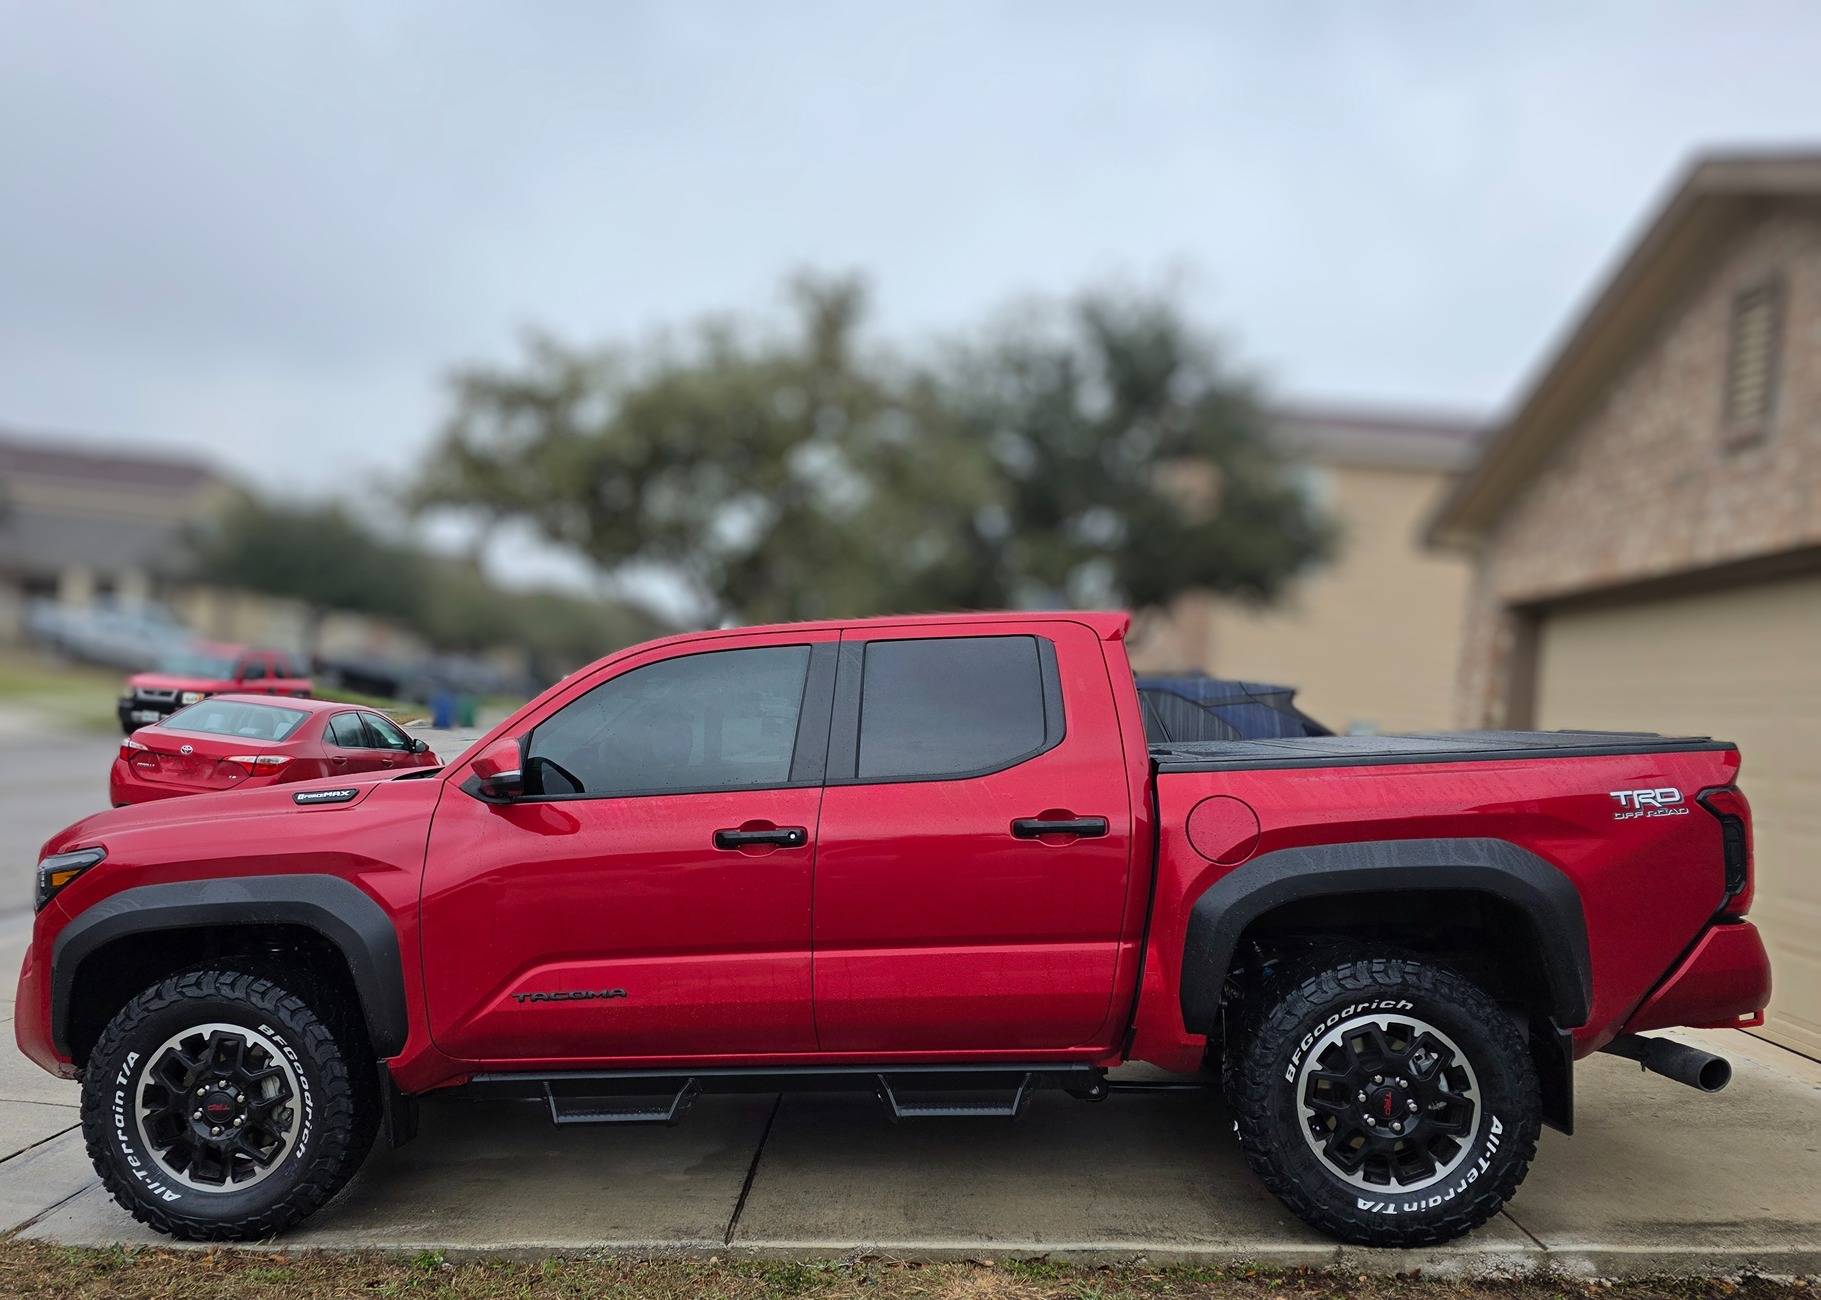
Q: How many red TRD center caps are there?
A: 2